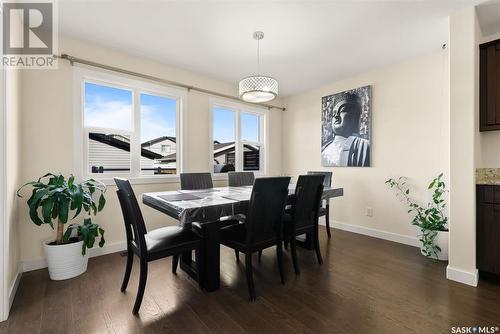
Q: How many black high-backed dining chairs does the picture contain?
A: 6